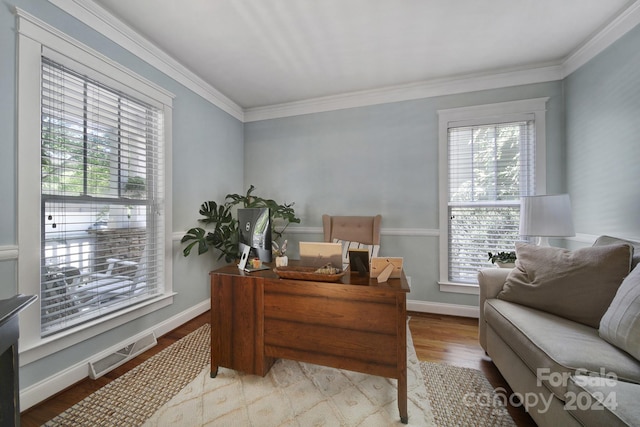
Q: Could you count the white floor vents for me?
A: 1